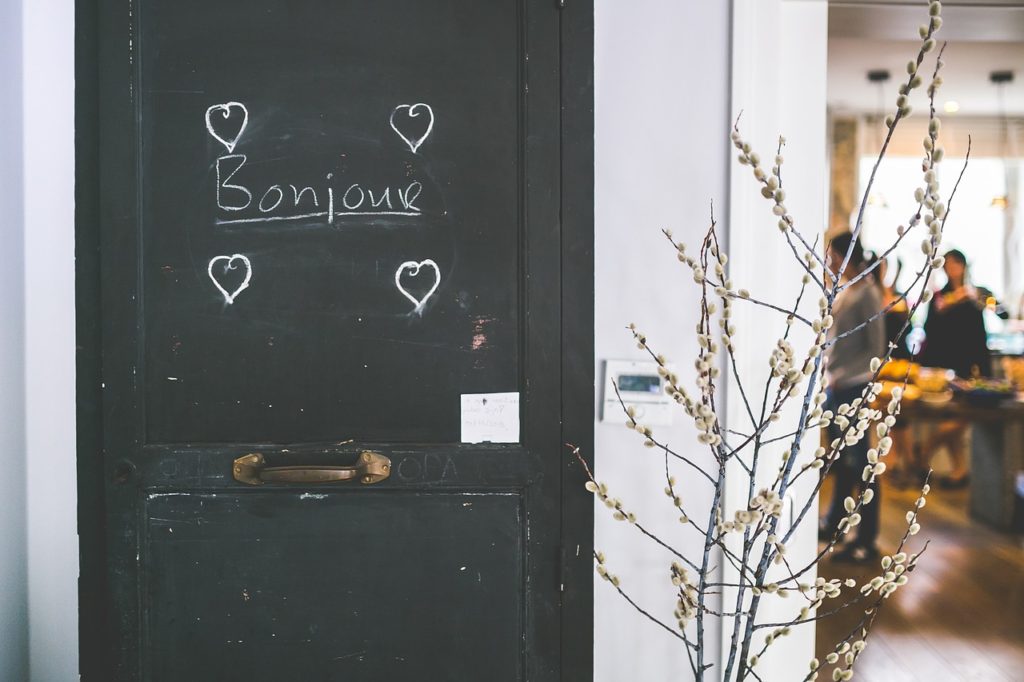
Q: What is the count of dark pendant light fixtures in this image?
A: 2